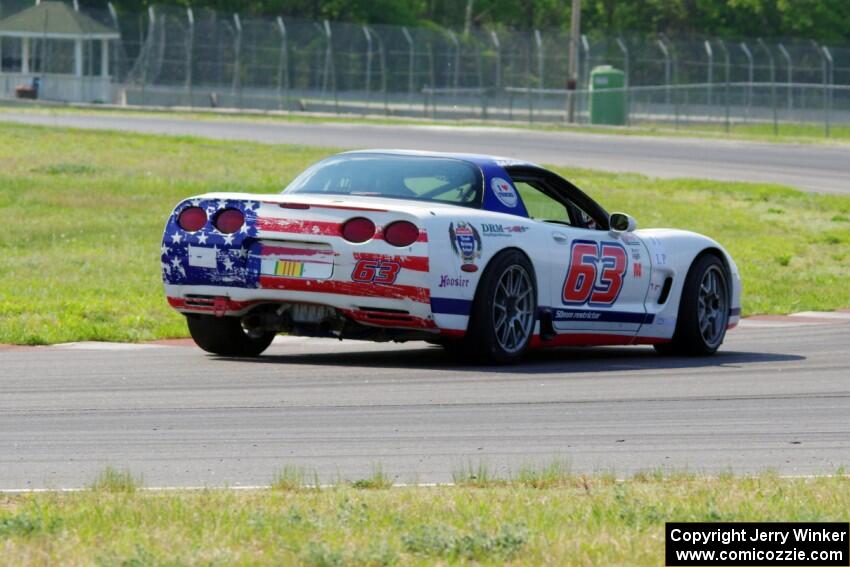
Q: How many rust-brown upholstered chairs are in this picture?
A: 0